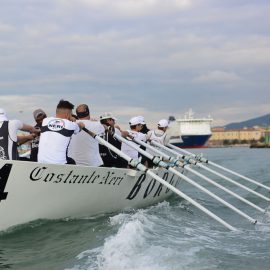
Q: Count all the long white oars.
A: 5